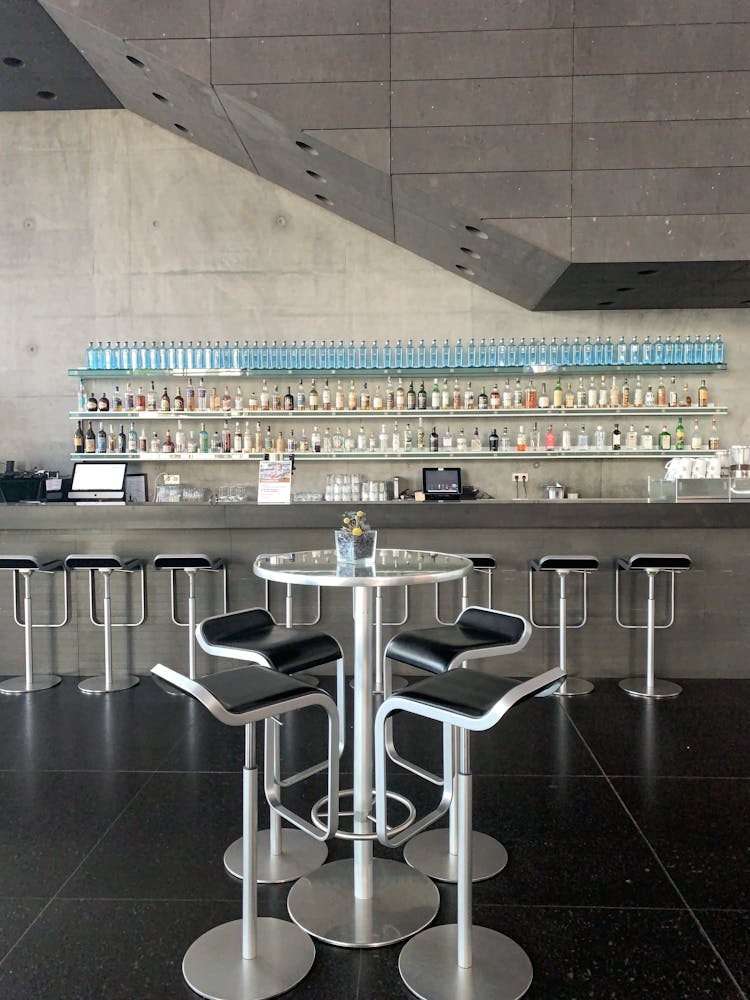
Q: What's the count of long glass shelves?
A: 3